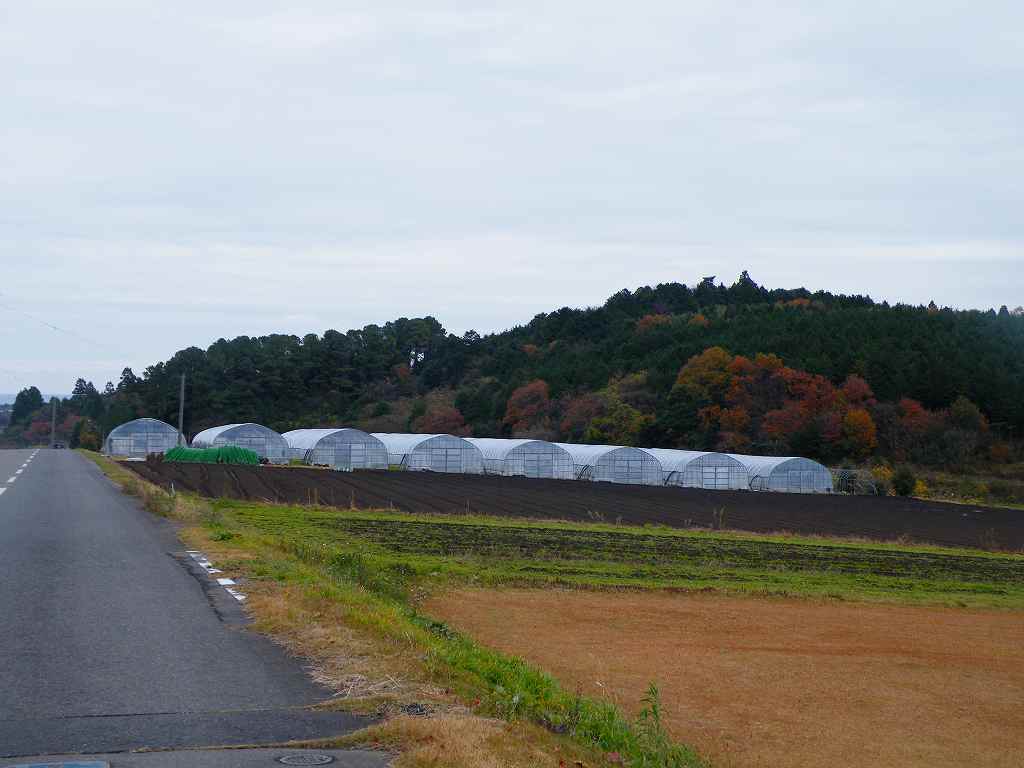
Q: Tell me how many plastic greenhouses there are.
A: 8